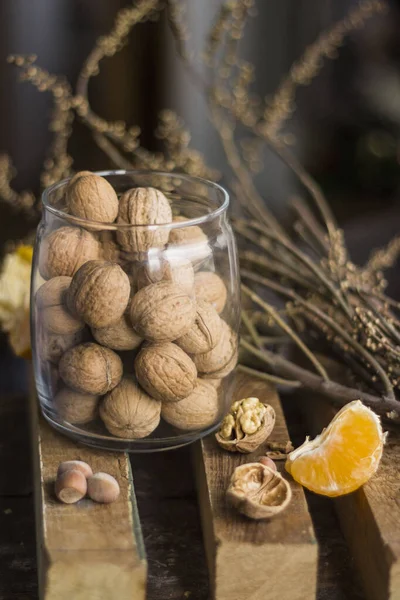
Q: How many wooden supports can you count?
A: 3